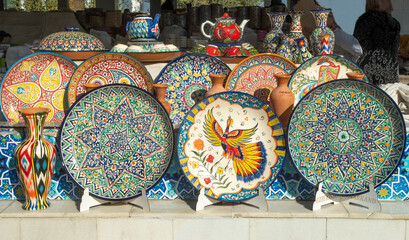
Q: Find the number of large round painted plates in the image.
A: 8